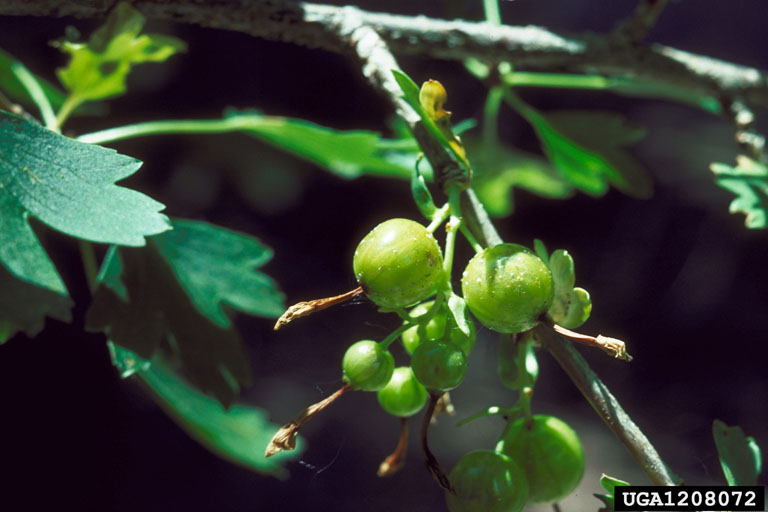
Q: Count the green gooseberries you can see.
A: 8